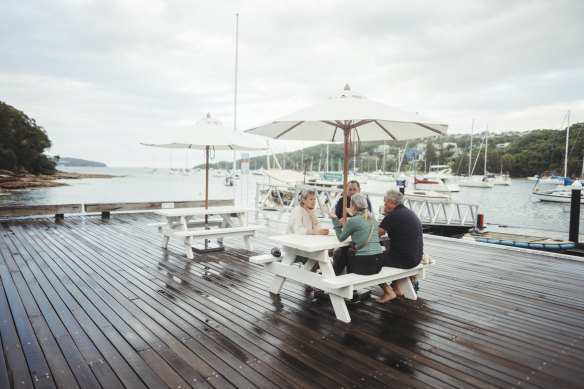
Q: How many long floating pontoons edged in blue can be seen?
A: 1